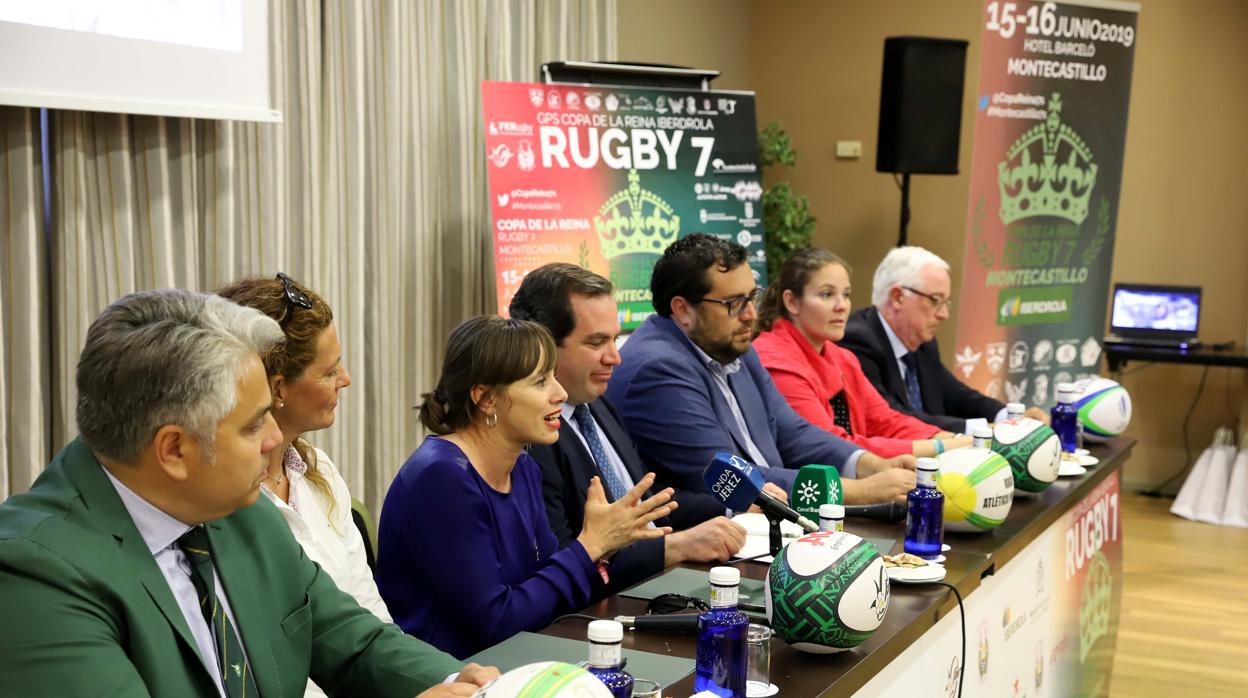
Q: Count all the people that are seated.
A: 7